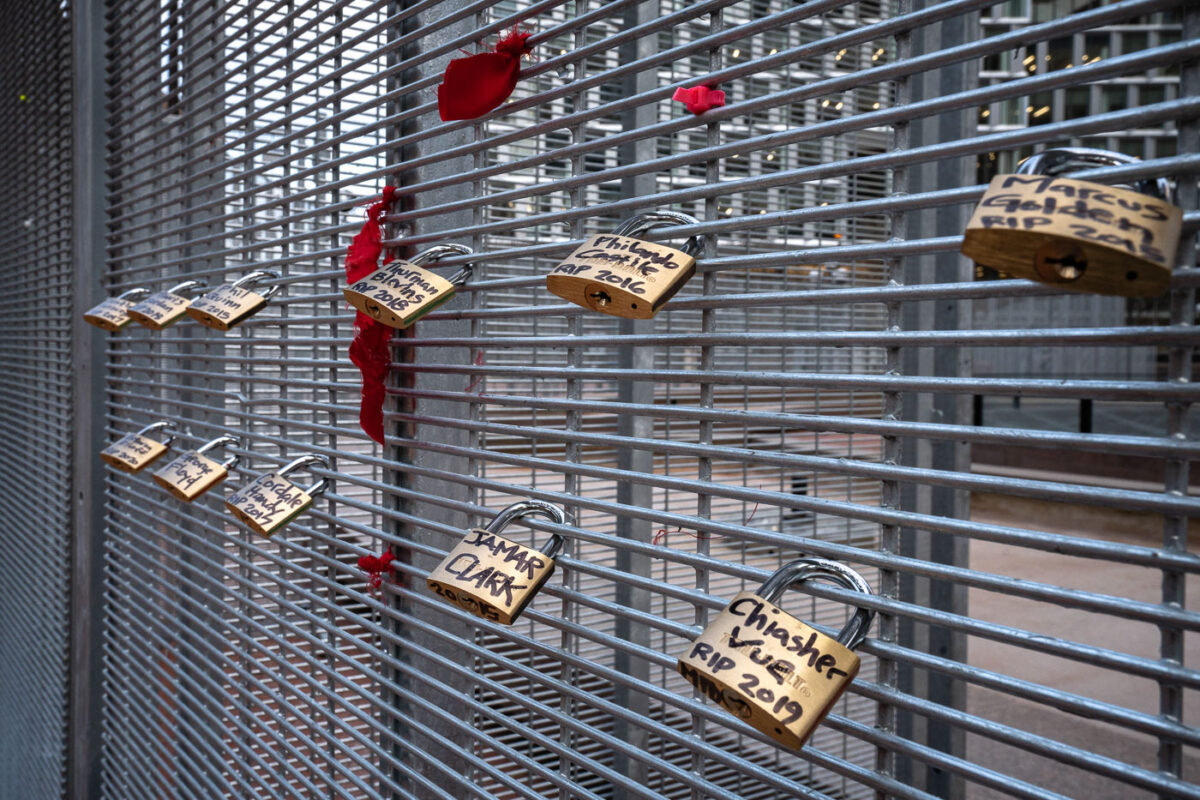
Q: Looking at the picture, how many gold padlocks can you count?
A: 11